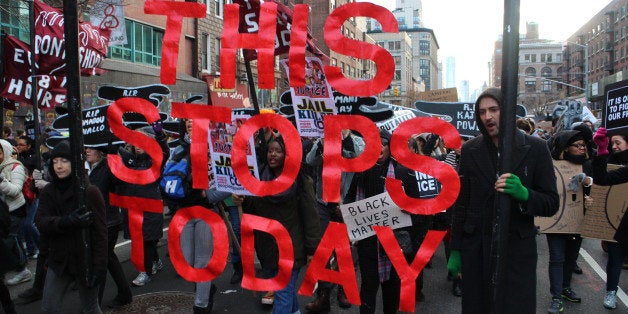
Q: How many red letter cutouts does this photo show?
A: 14